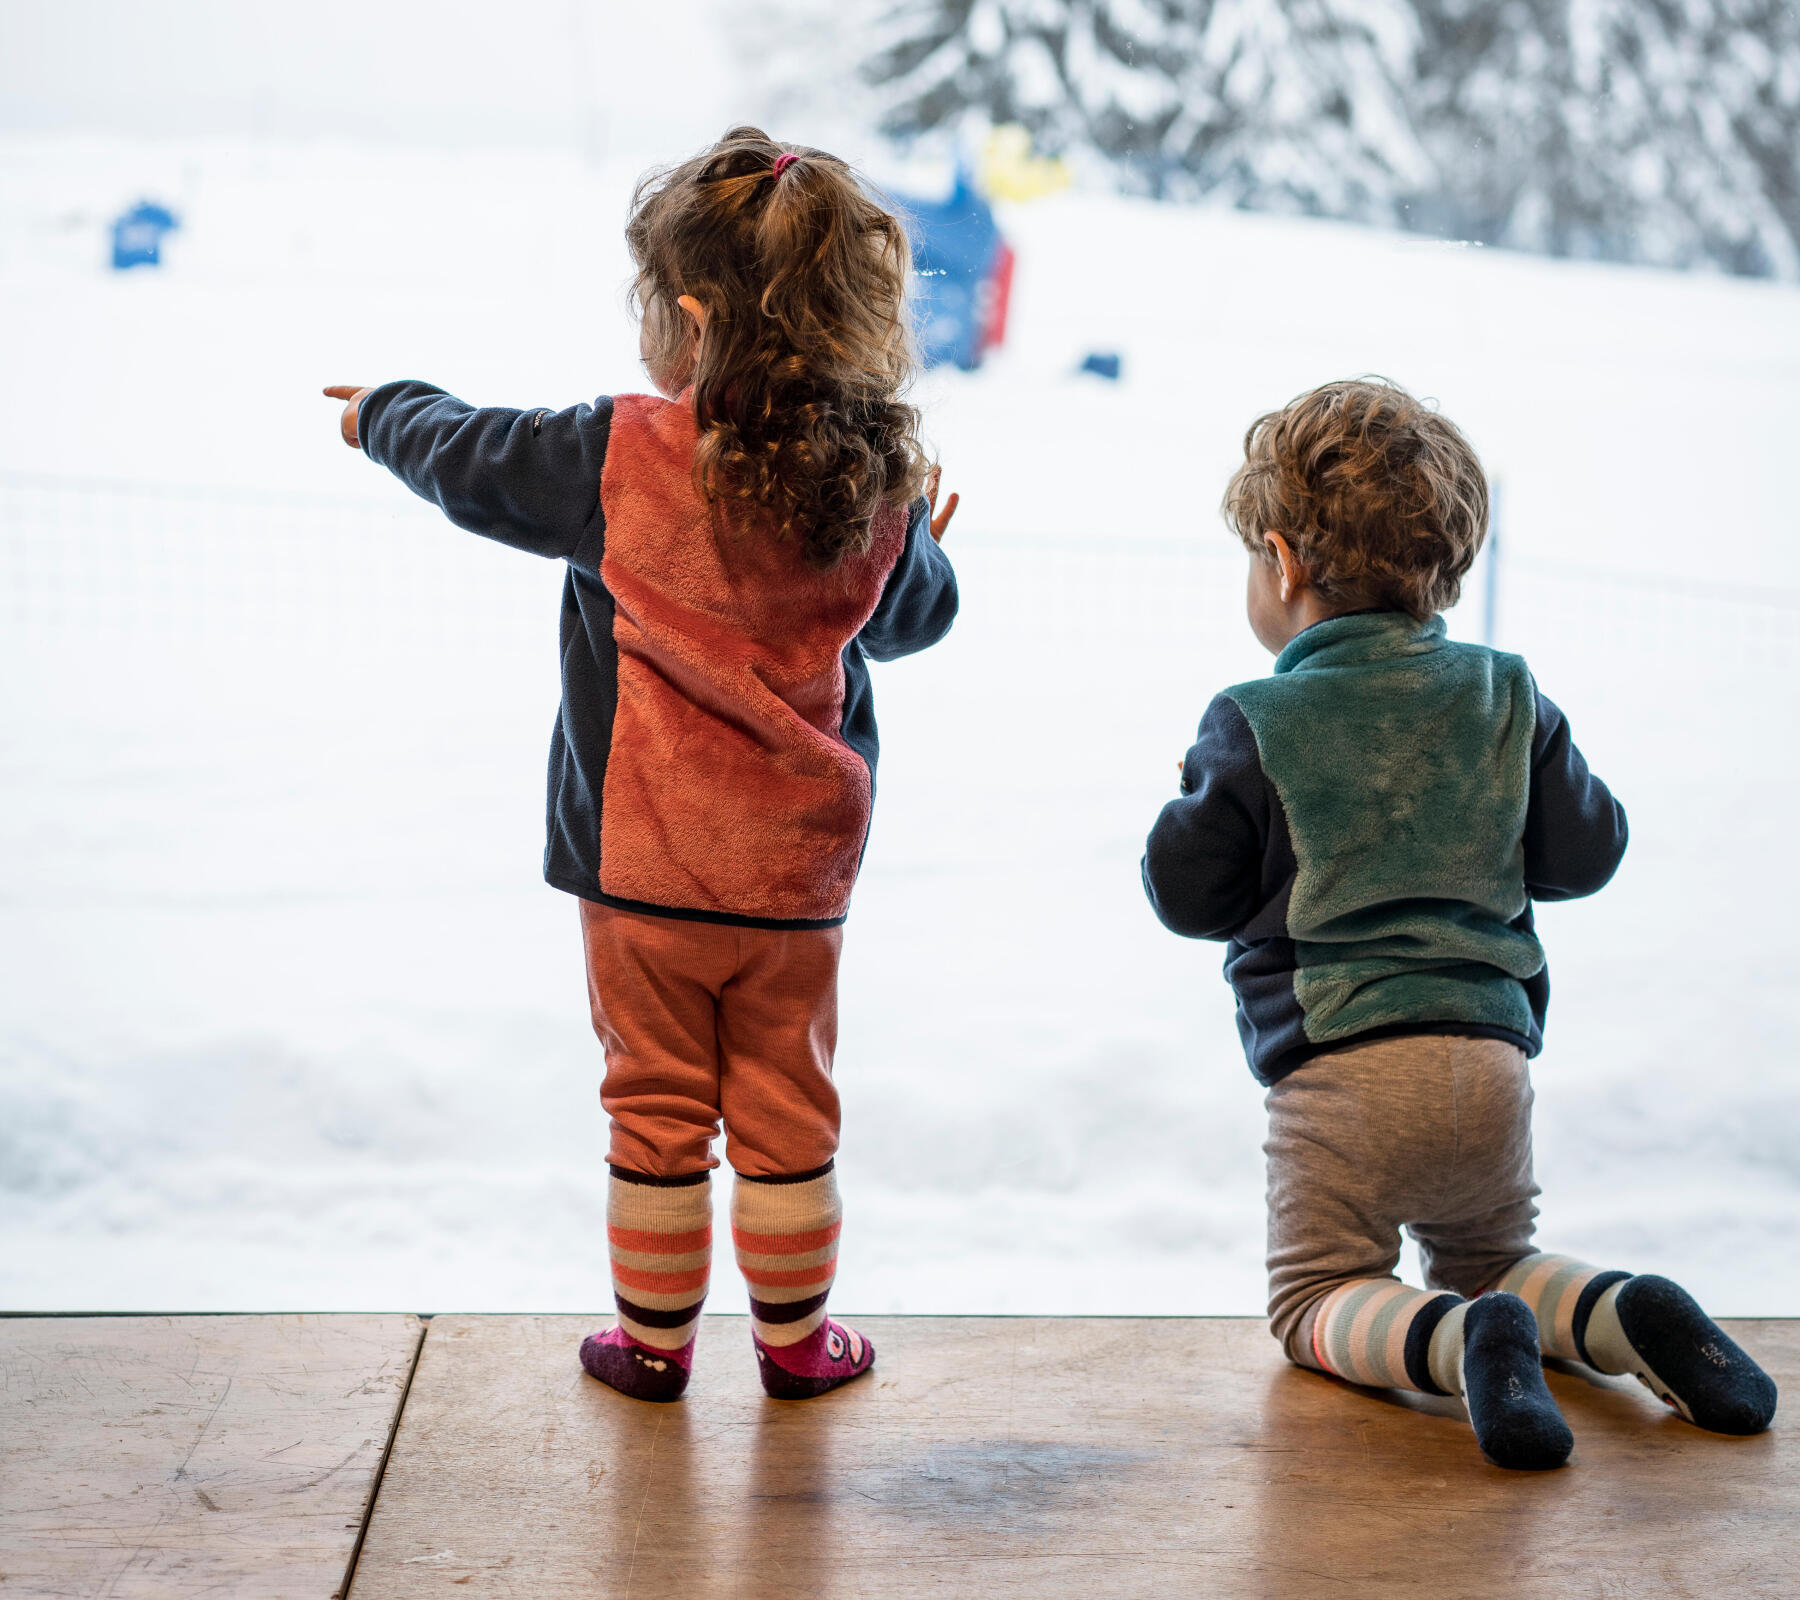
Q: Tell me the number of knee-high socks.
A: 4